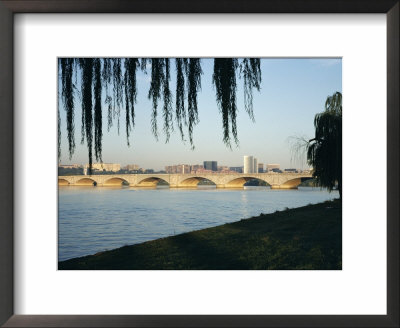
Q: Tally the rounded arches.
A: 7